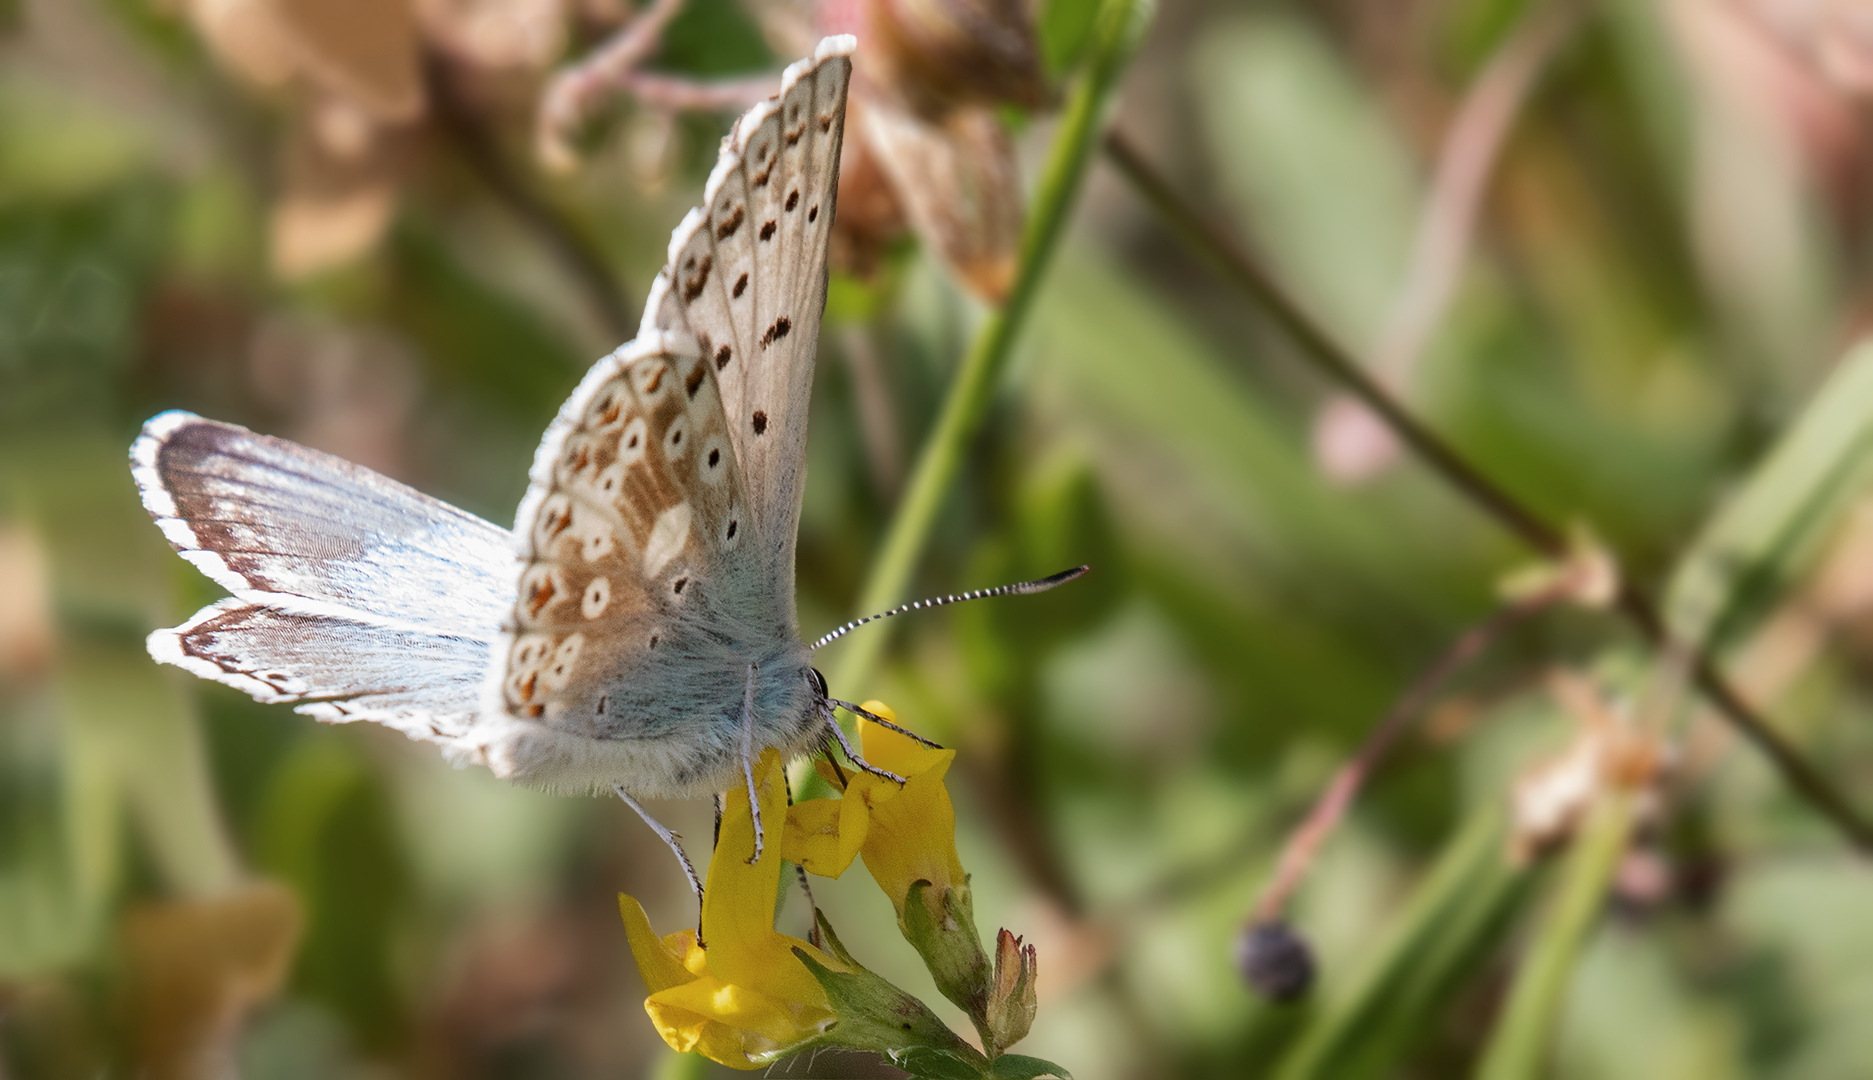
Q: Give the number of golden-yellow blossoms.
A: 2